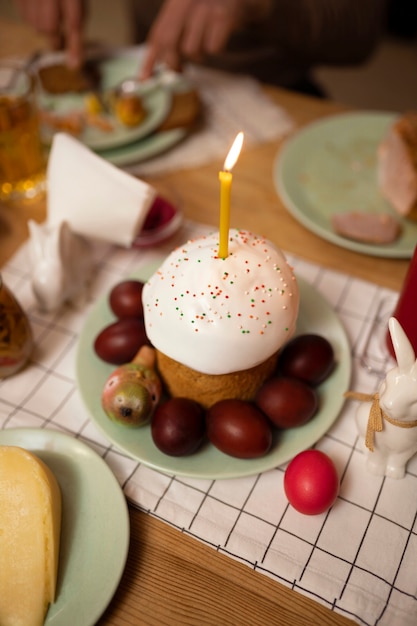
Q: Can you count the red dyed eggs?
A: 7